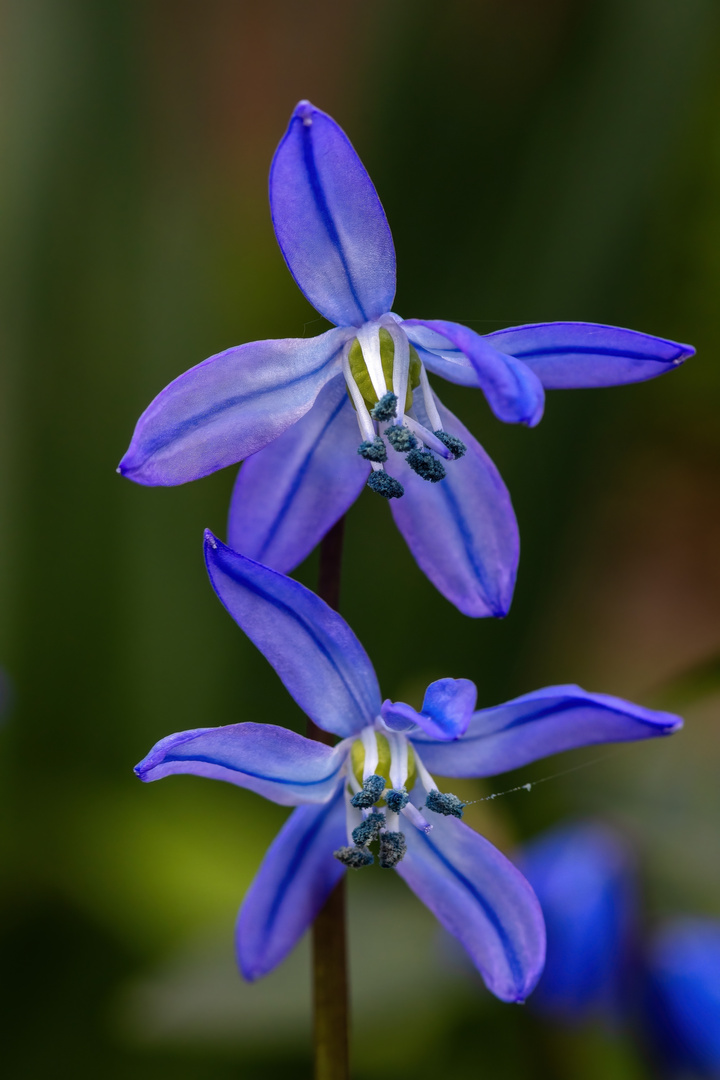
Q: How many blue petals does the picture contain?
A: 12